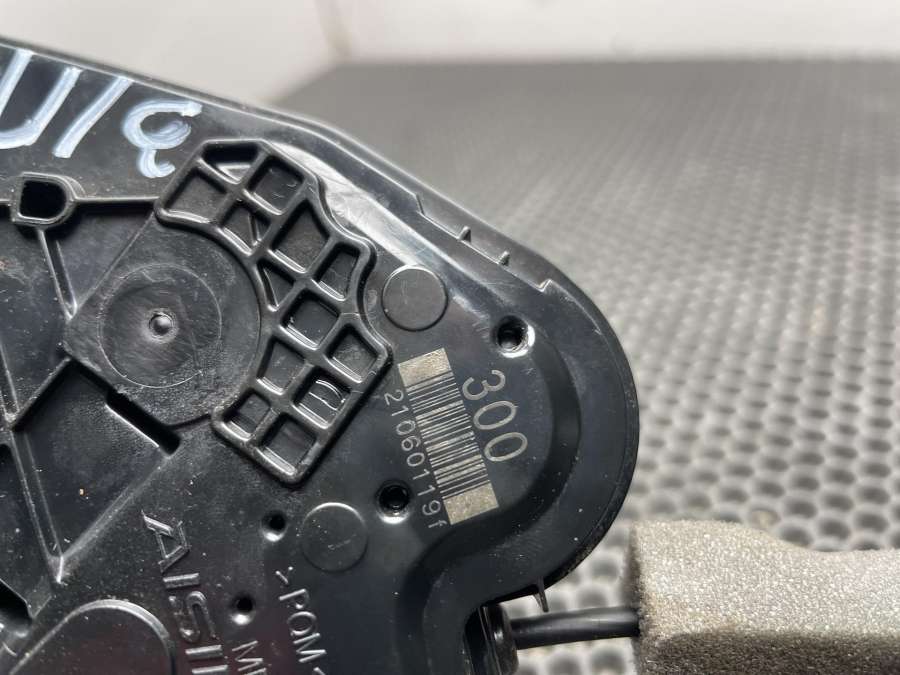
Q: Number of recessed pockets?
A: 13